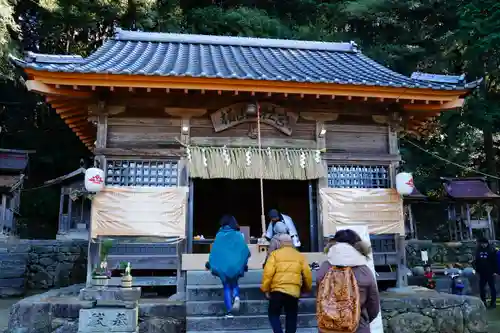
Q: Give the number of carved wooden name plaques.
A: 1